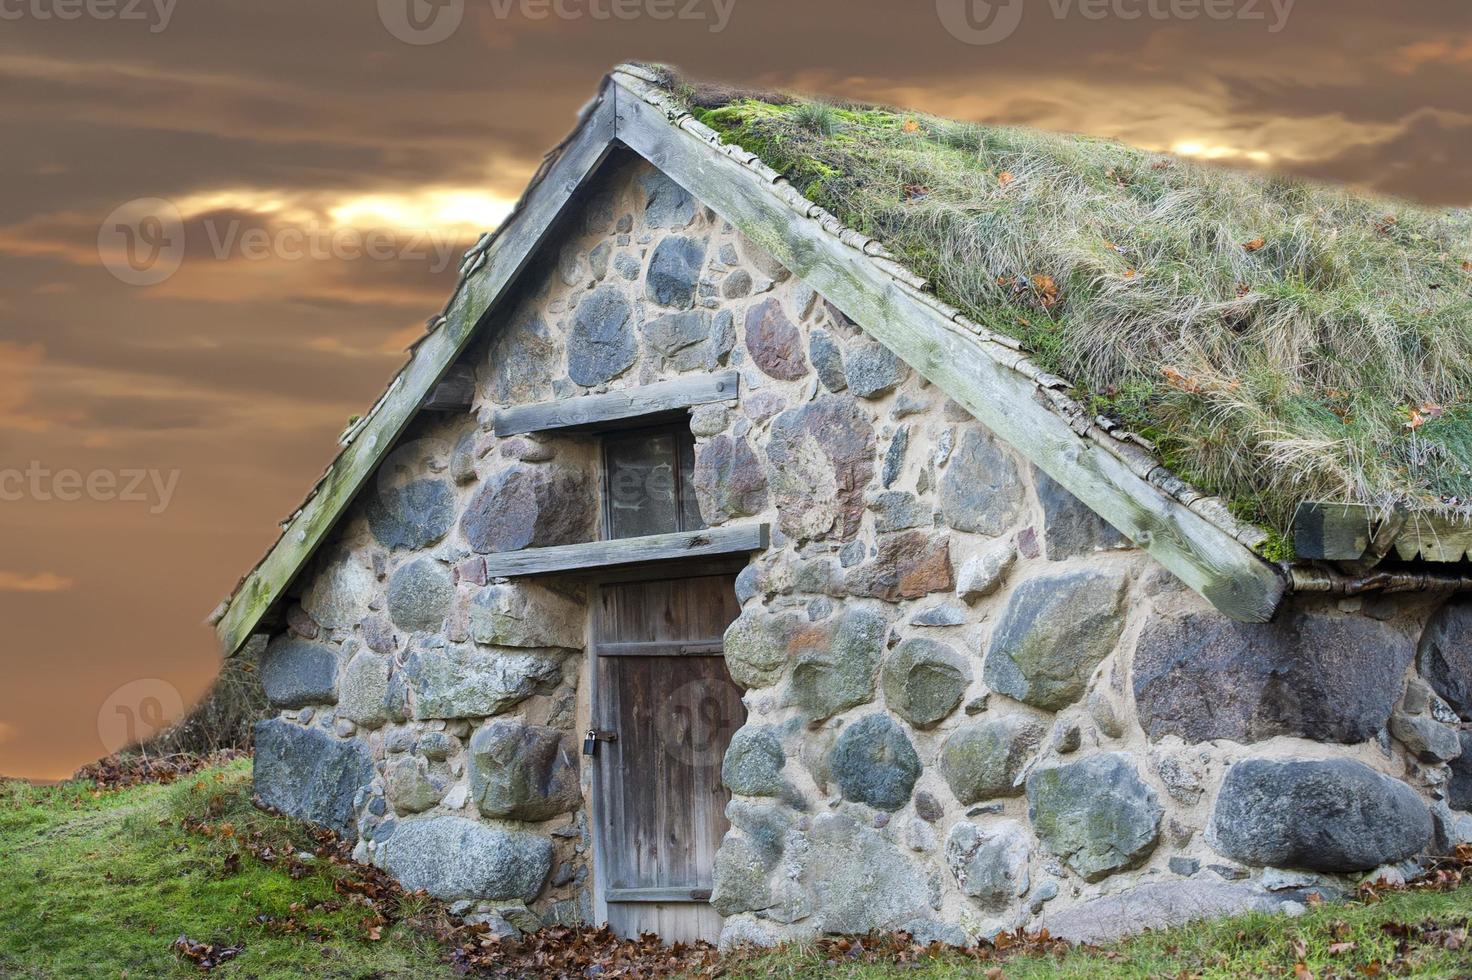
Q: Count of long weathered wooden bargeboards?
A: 2